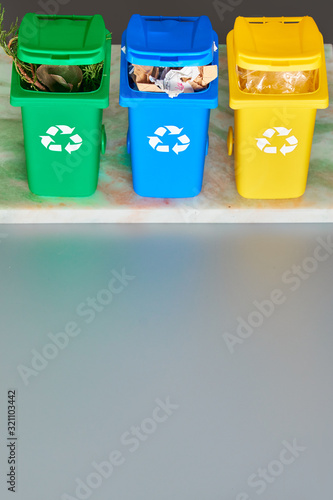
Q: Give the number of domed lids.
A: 3